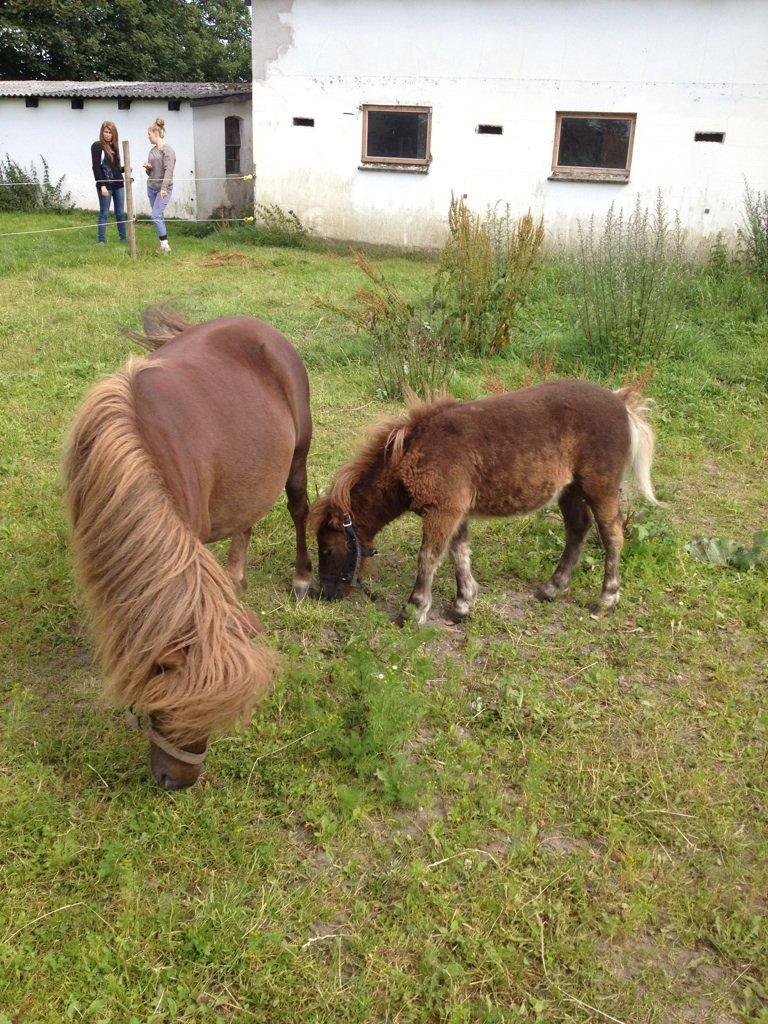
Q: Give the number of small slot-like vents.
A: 3